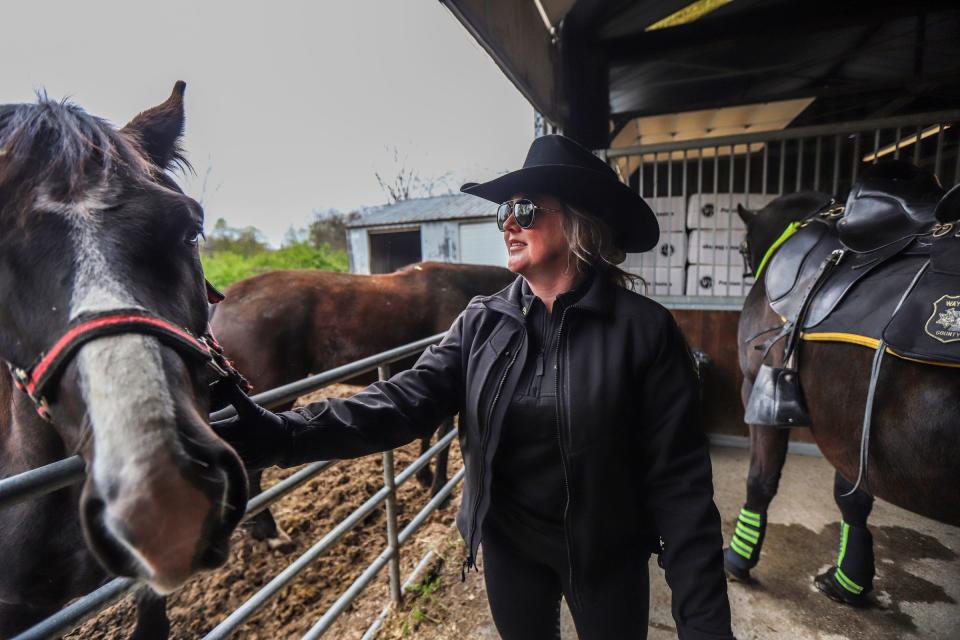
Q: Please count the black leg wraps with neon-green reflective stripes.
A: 2